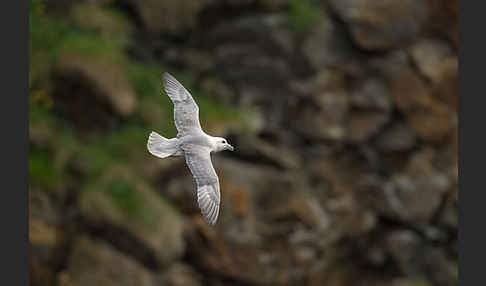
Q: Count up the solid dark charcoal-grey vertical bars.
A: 2